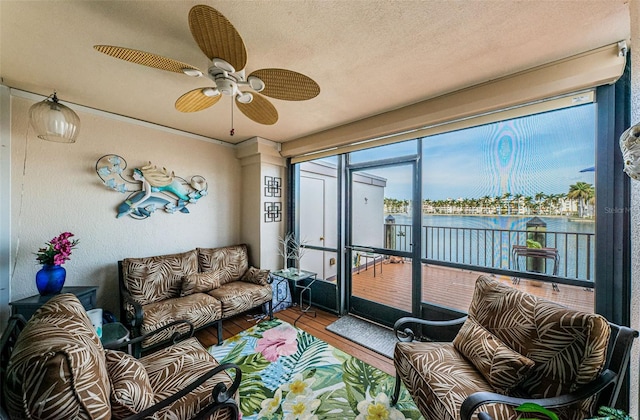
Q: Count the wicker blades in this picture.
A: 5